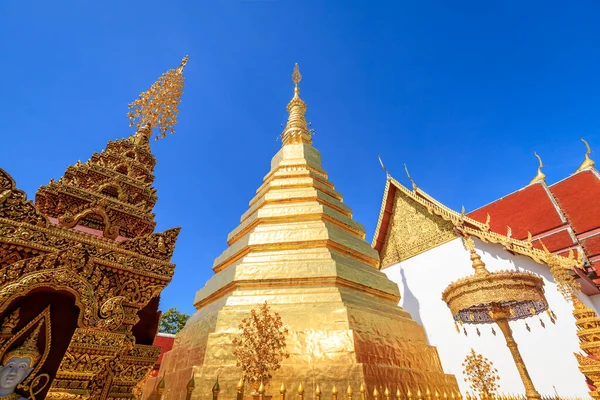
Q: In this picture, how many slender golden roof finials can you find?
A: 4